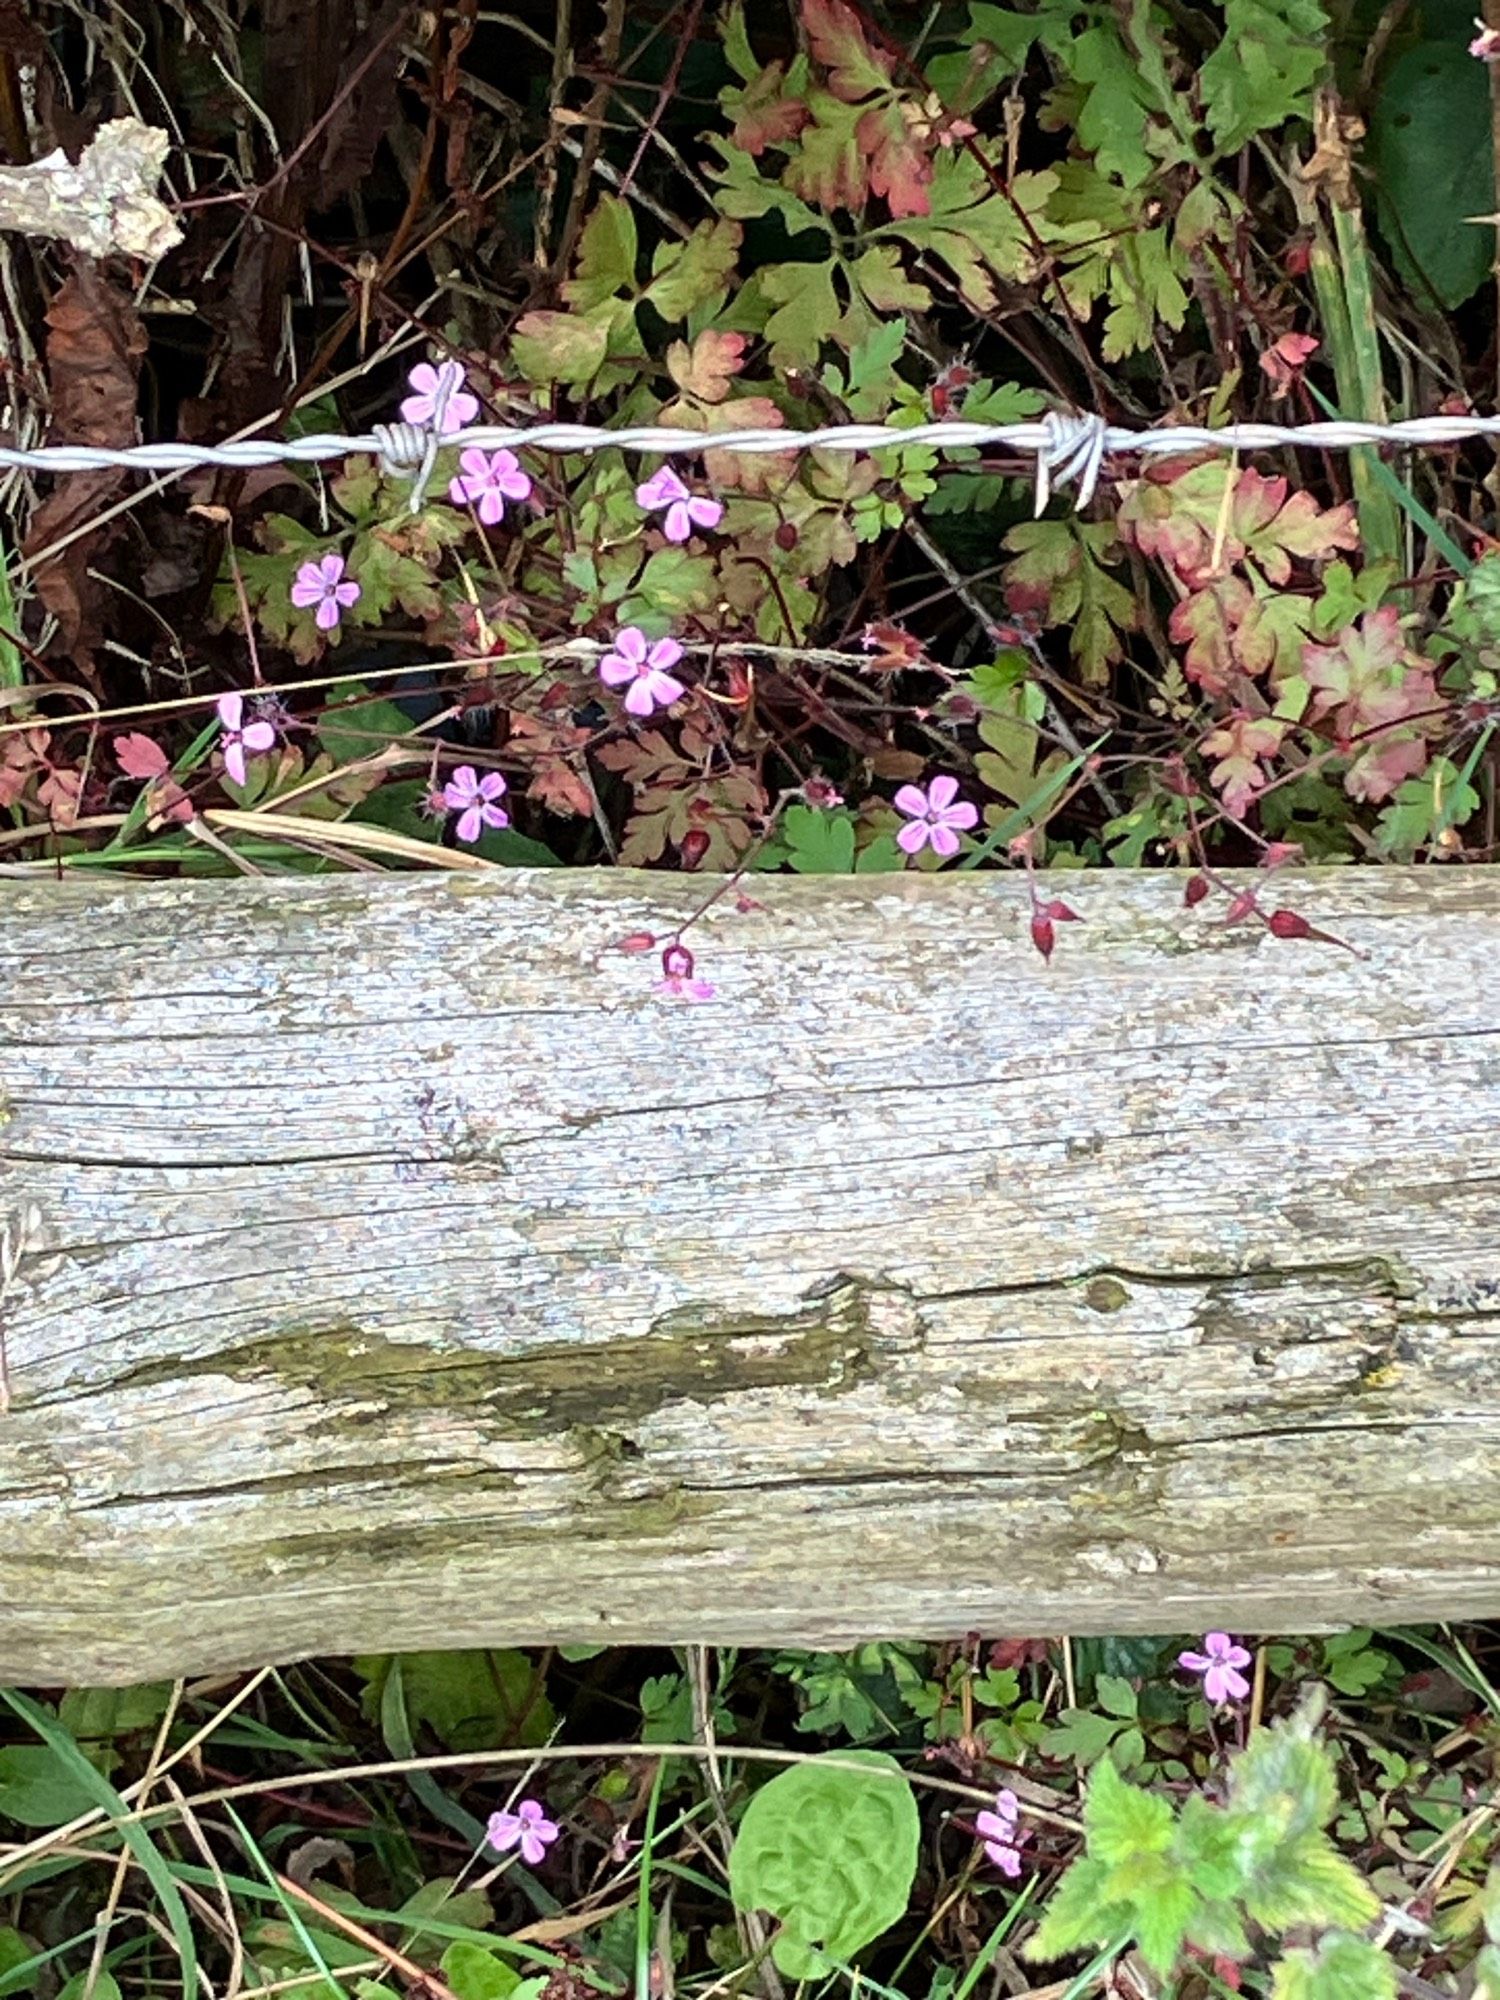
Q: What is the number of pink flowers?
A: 12